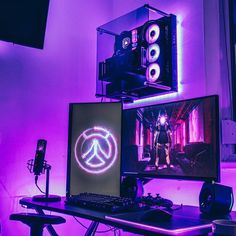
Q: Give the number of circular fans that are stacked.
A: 3